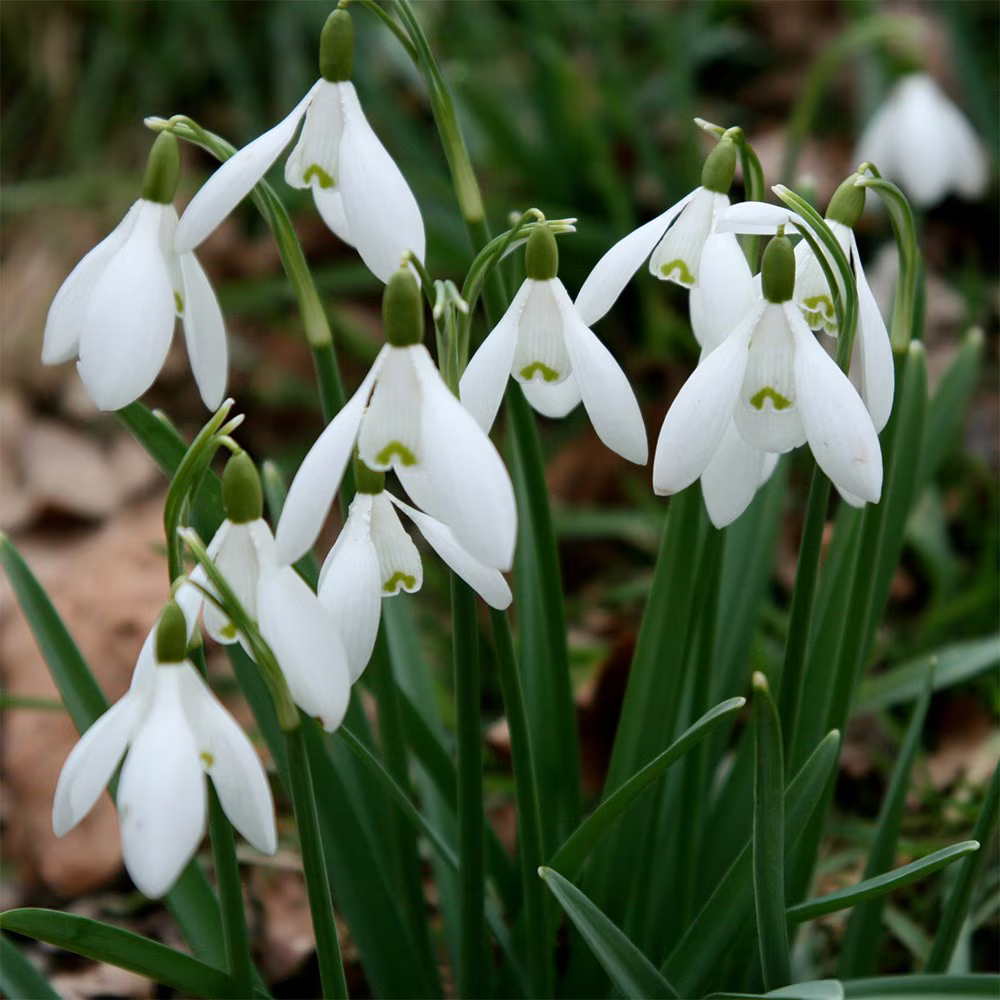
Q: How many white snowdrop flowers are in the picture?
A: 11